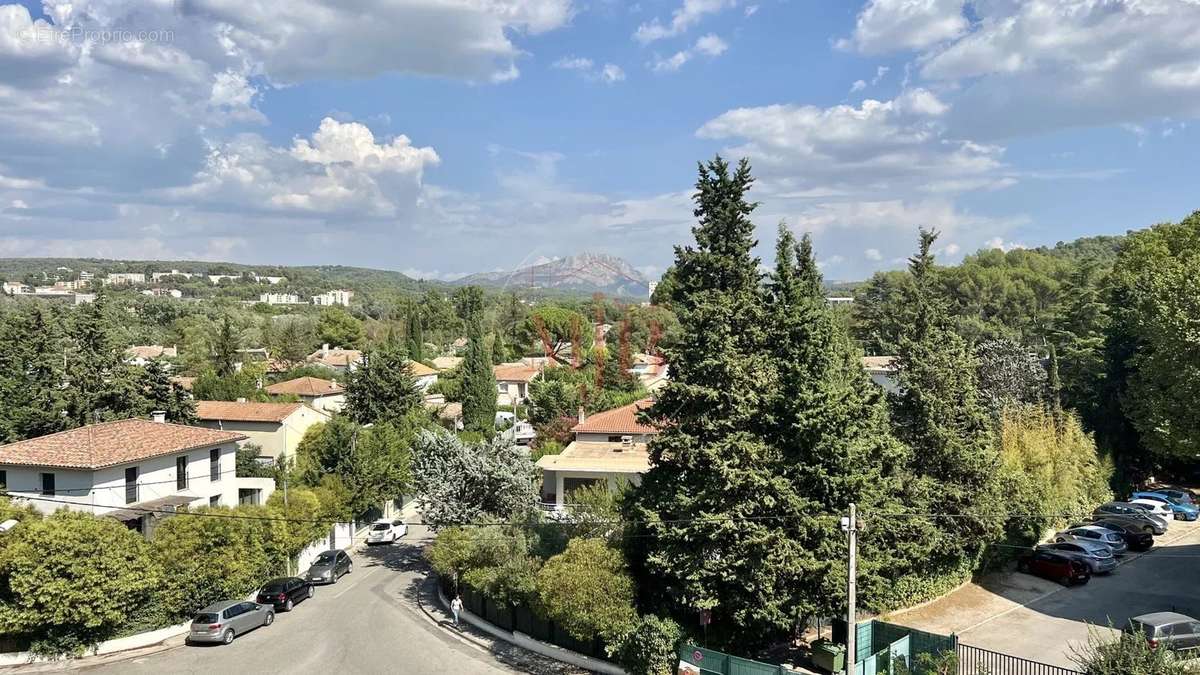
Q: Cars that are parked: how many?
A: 13